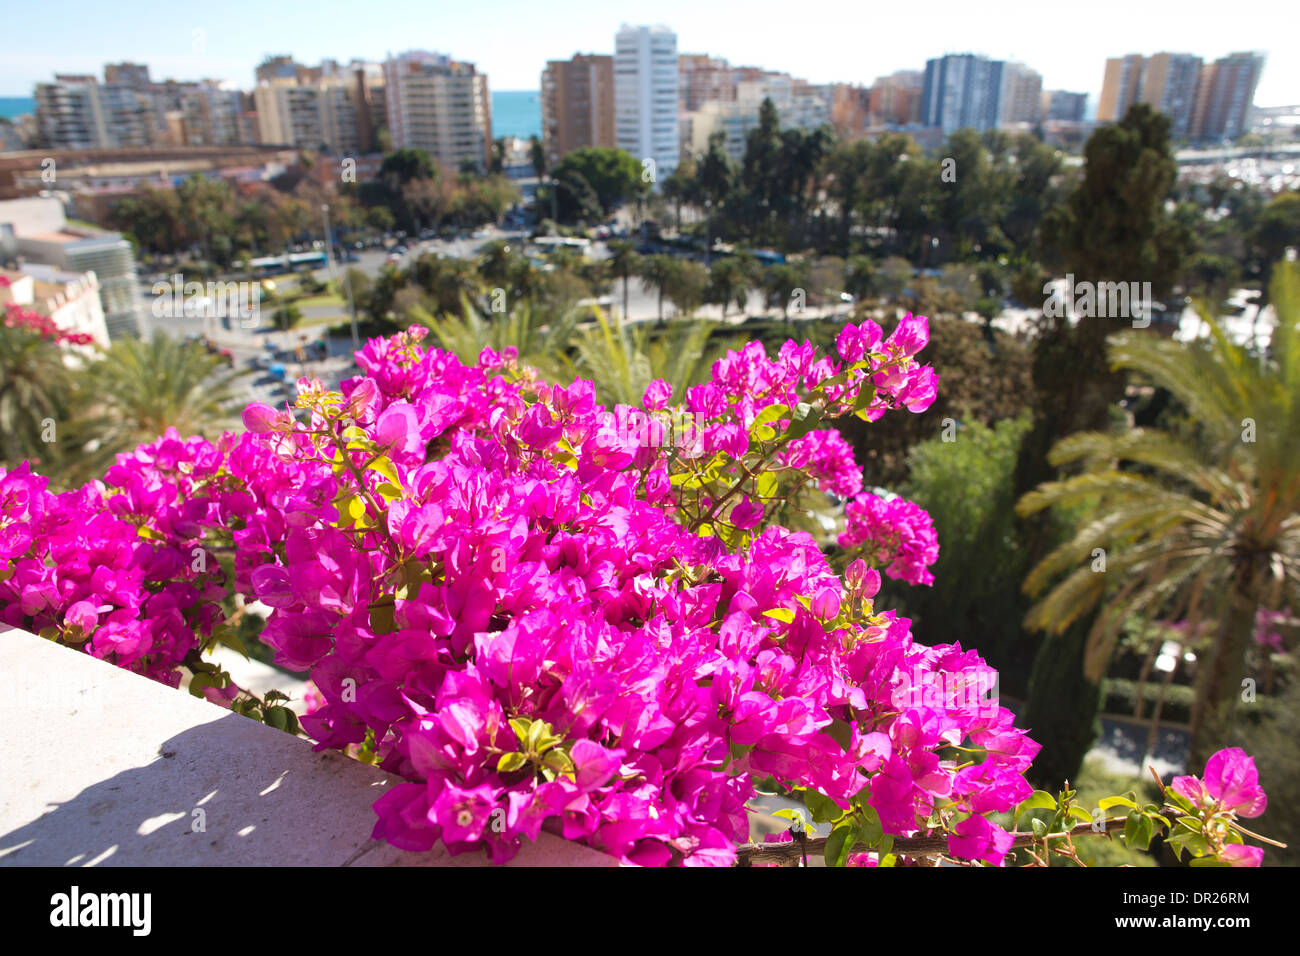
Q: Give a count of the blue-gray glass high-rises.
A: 1